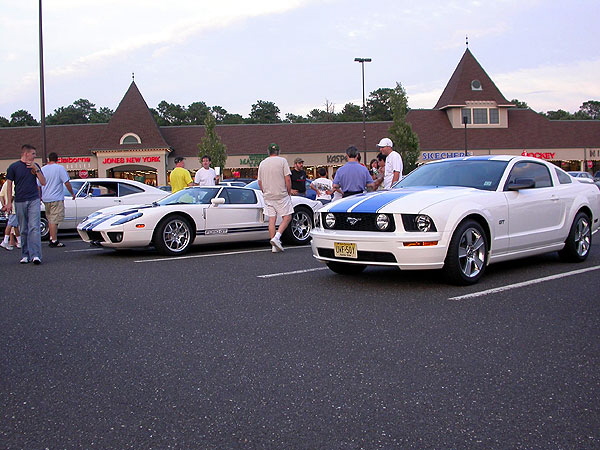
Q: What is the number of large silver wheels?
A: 4